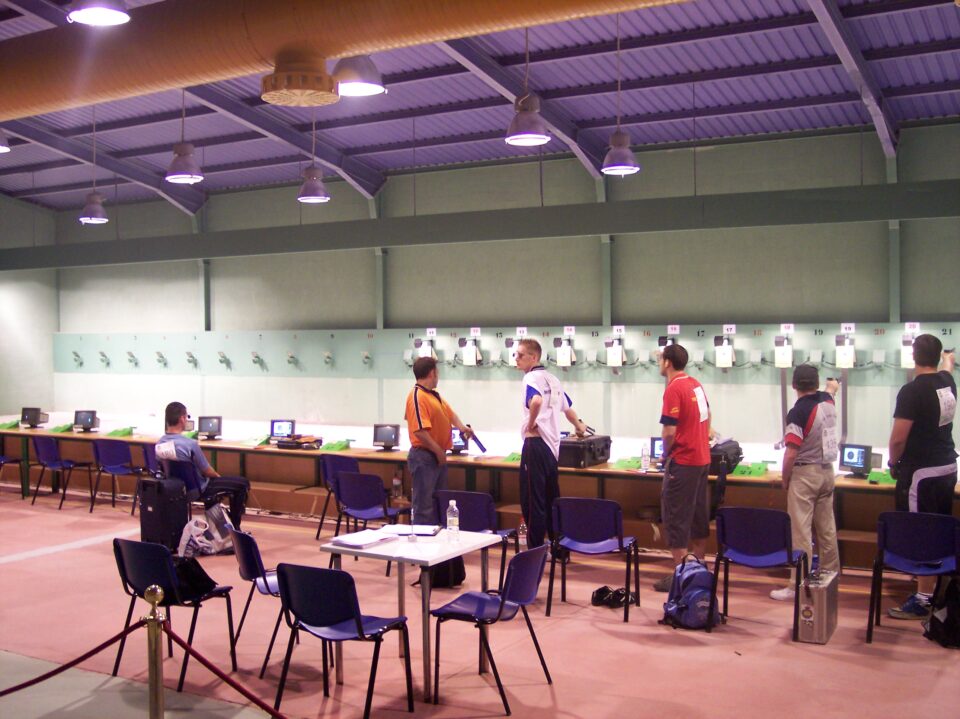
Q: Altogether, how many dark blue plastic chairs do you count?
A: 15